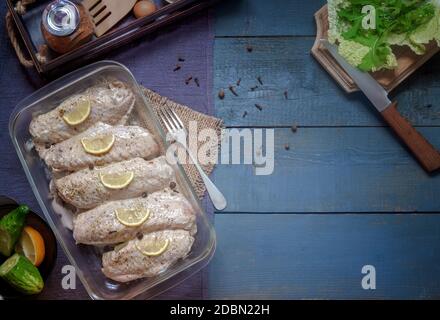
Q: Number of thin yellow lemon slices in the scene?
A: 5